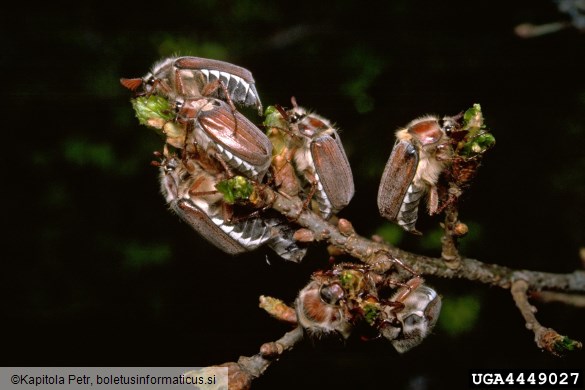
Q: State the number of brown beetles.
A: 7